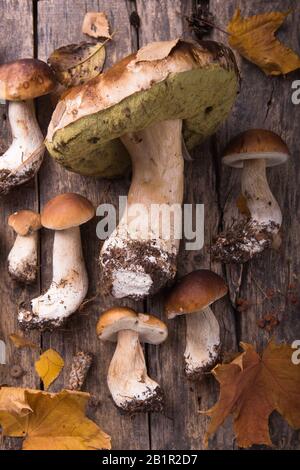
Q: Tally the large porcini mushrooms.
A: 1